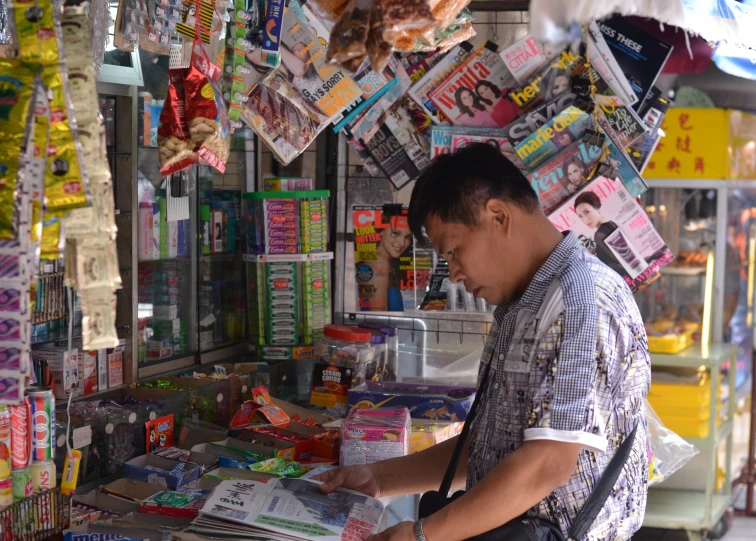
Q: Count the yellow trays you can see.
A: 4